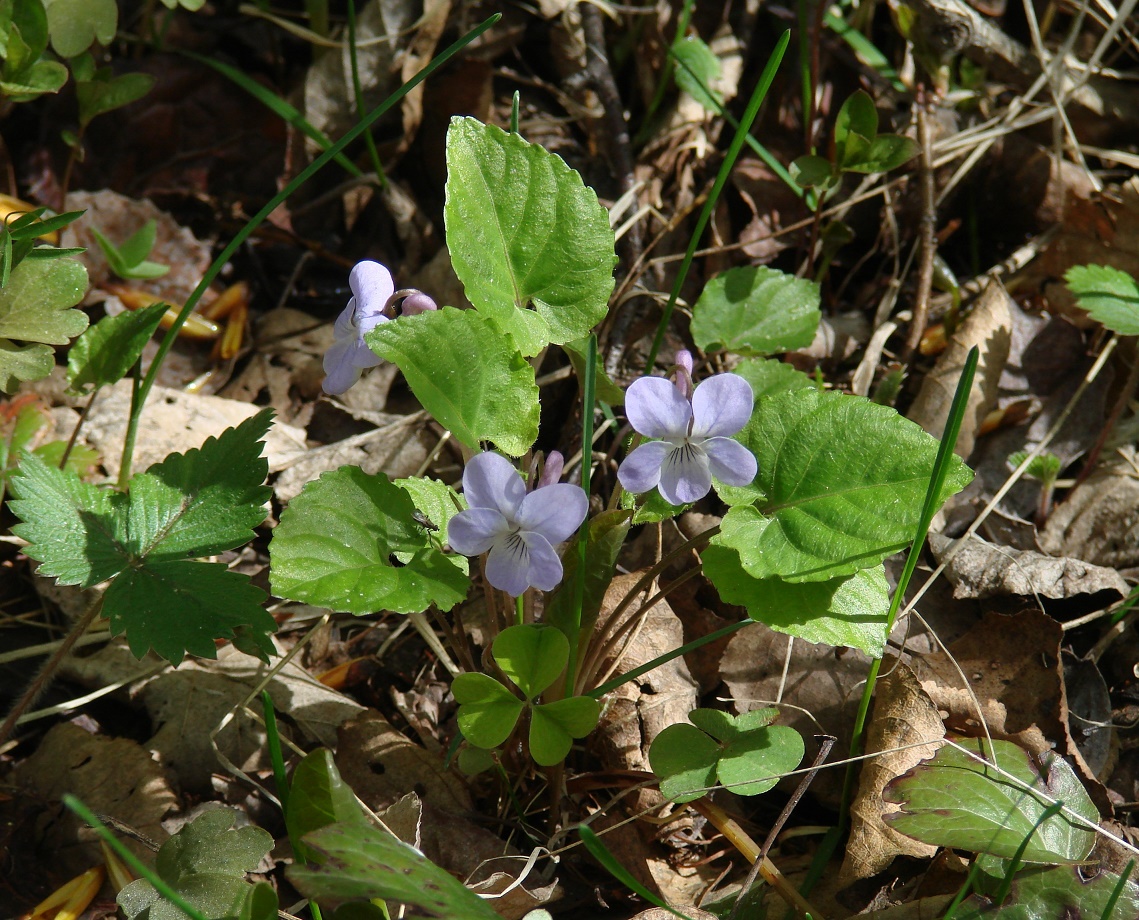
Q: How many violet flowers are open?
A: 3